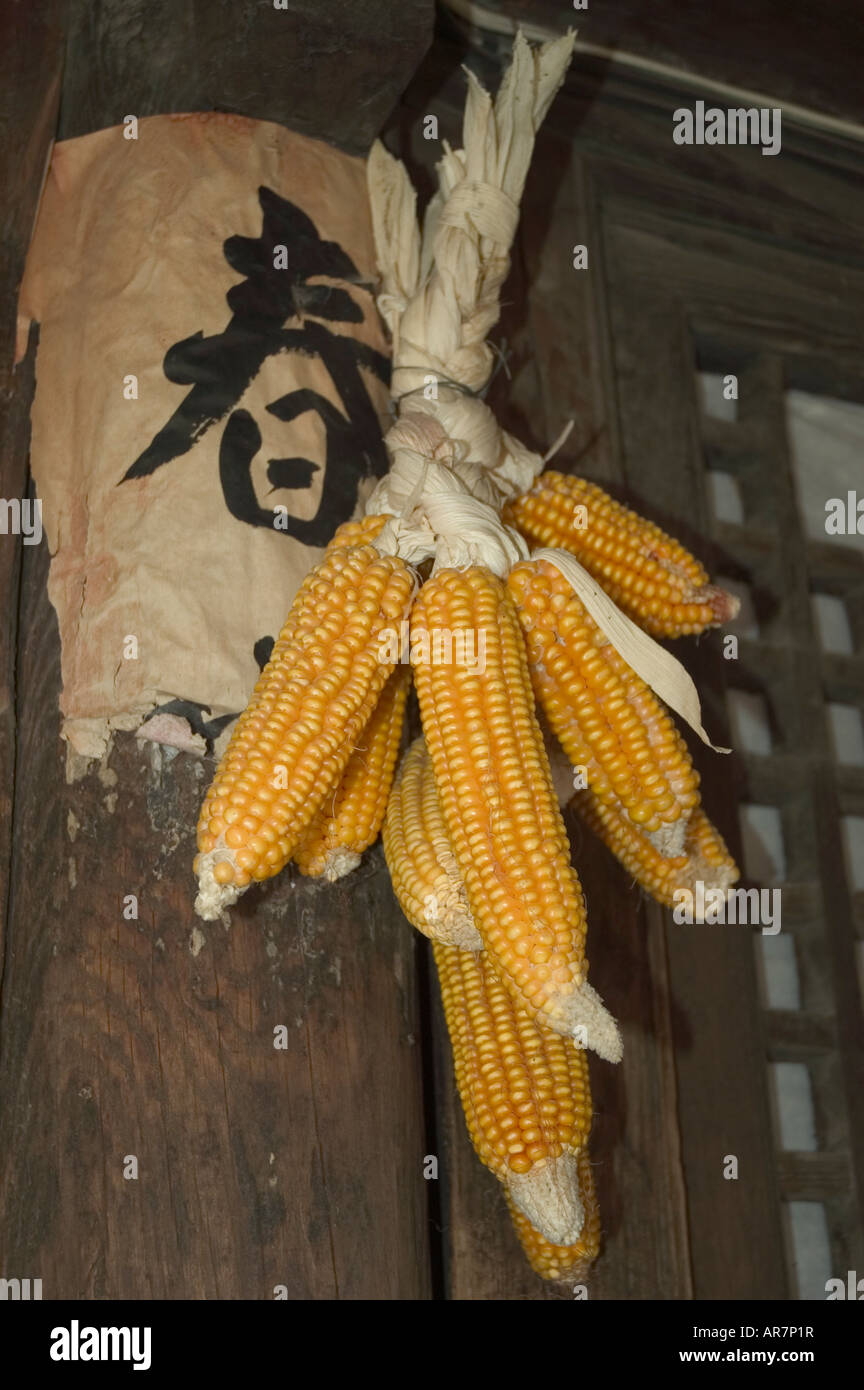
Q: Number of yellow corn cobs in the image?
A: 9